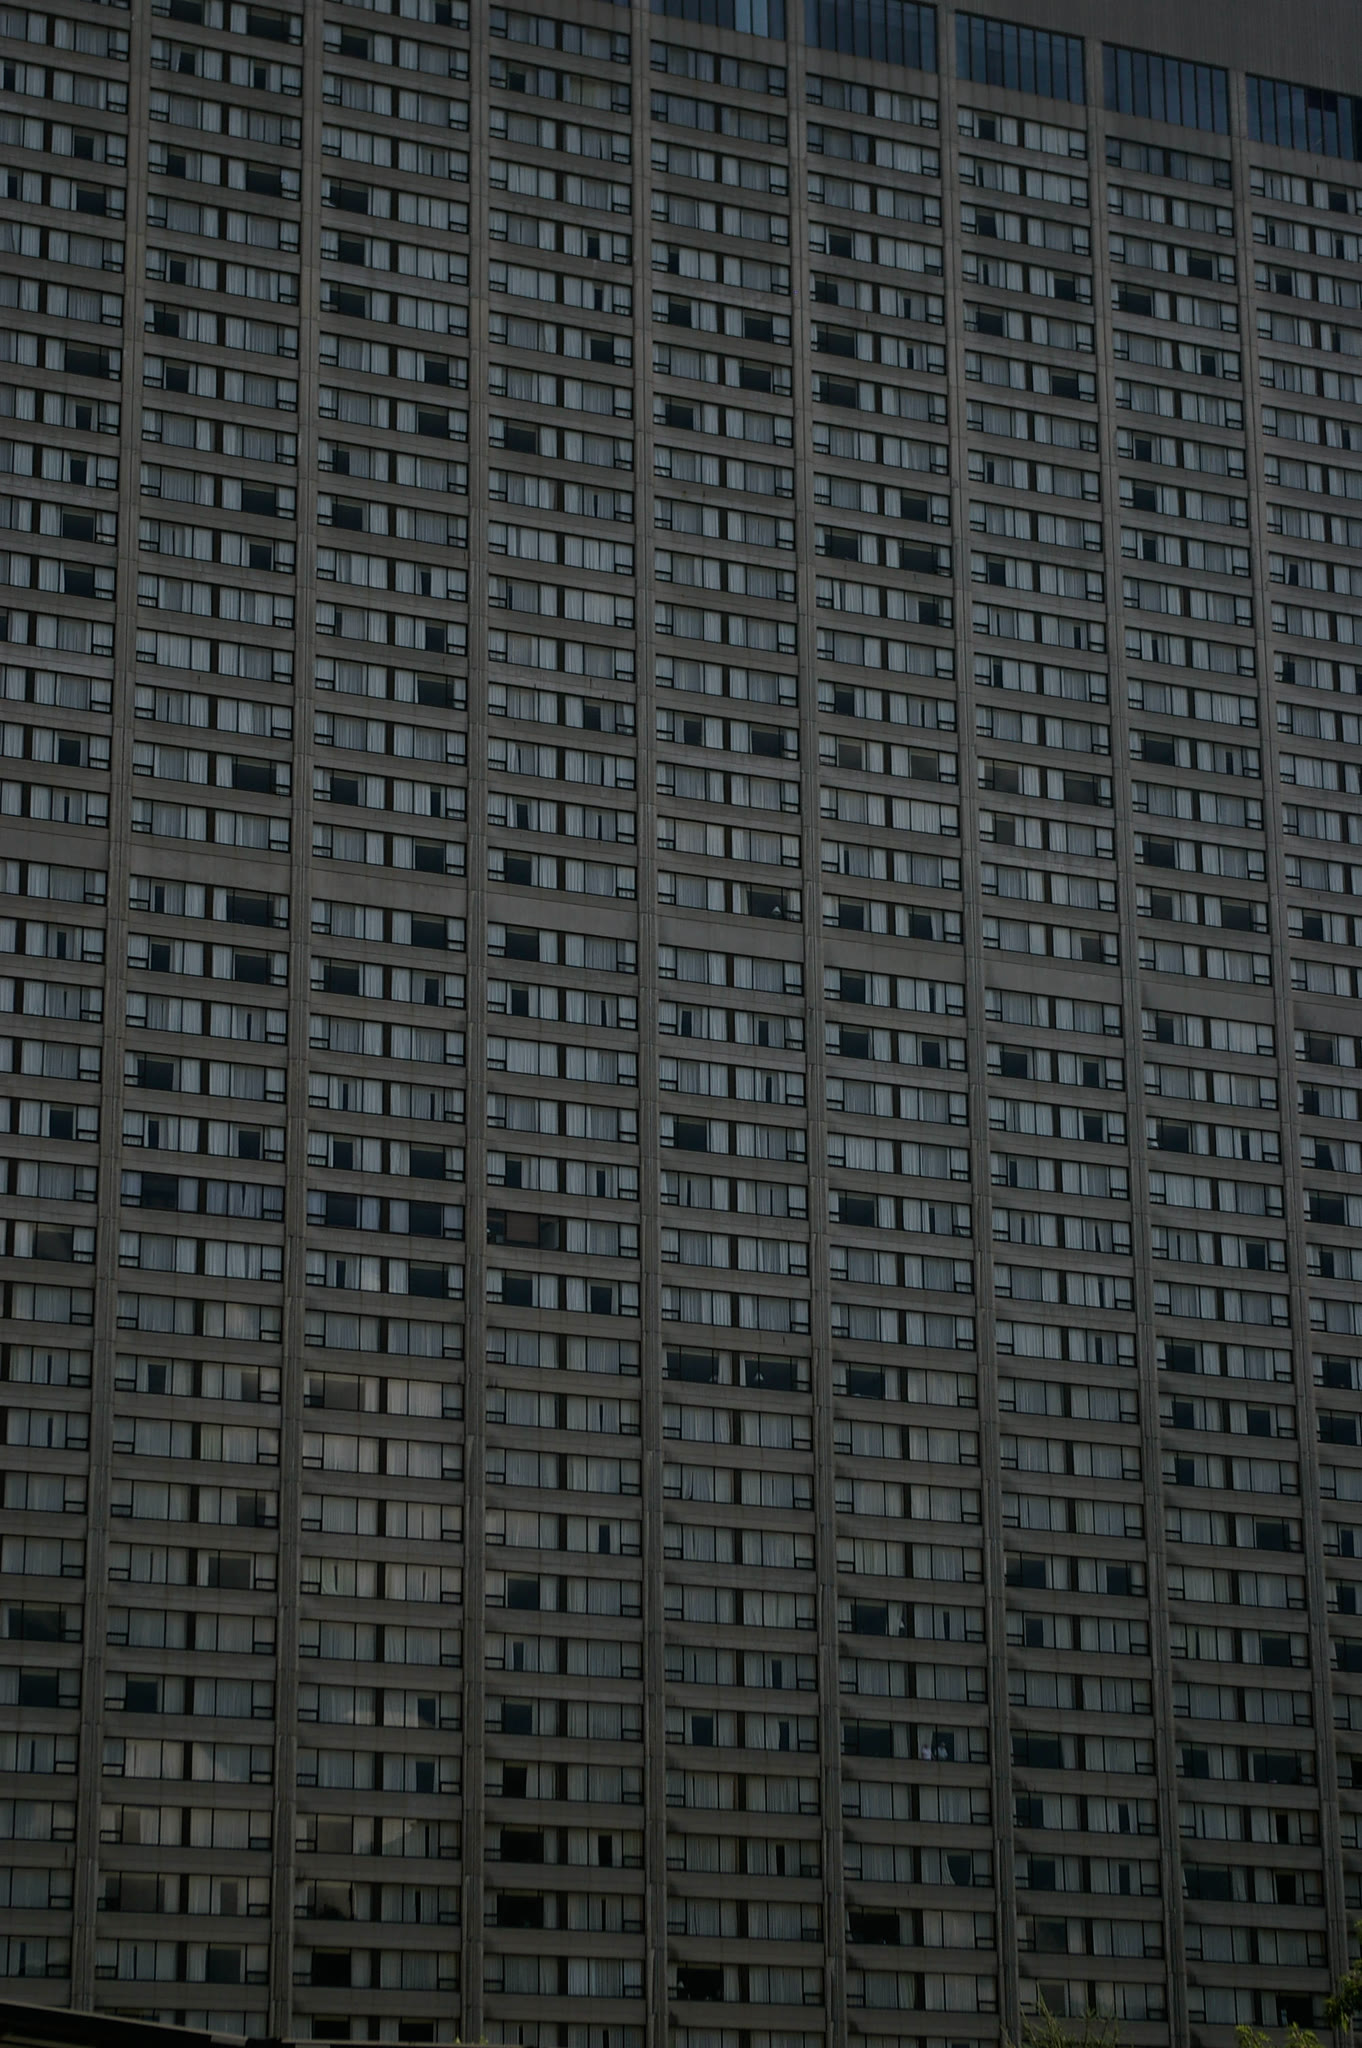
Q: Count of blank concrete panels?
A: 9